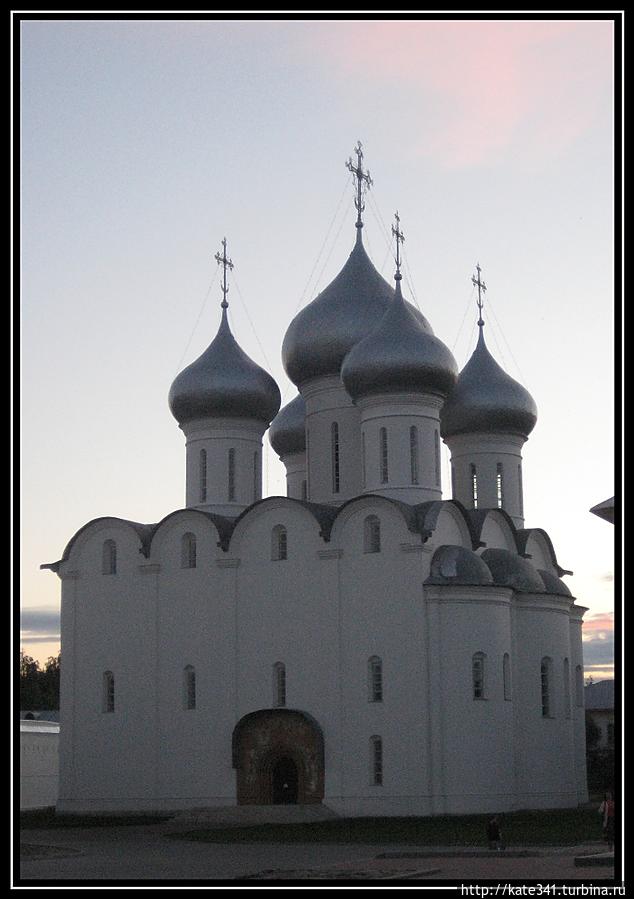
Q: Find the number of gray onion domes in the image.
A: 5